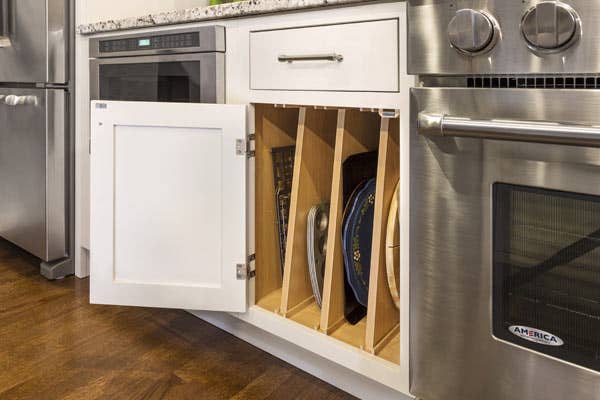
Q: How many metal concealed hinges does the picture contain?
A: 2